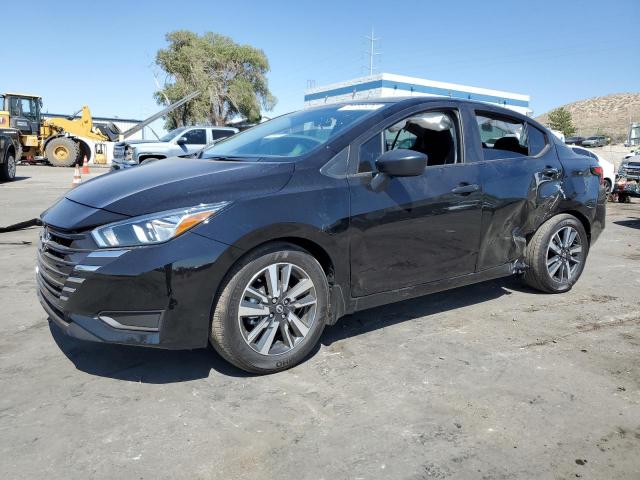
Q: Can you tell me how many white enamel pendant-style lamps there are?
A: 0